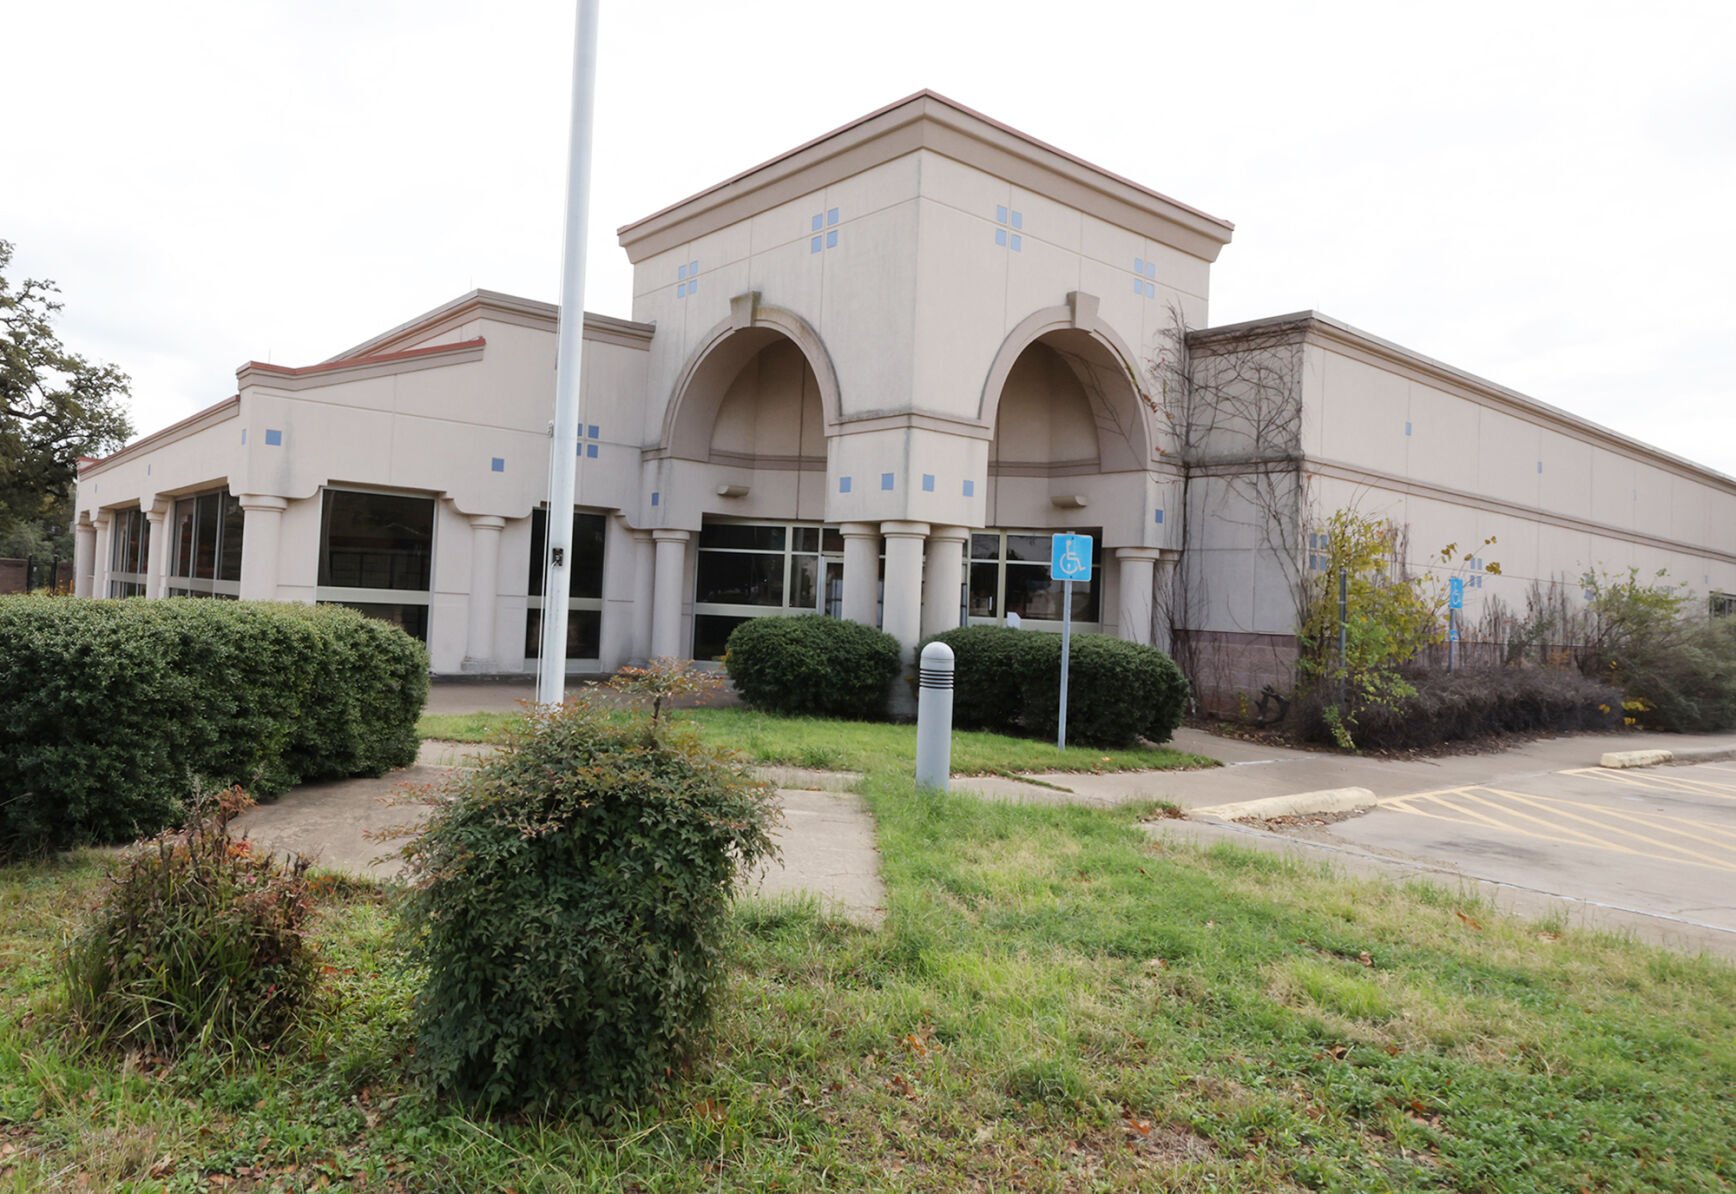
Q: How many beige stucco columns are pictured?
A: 12